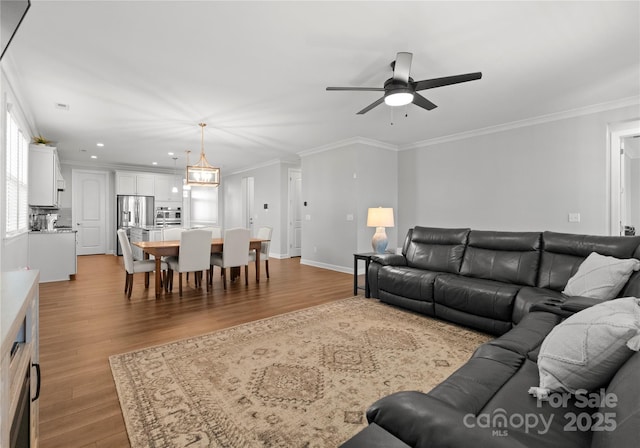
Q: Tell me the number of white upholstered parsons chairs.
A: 6